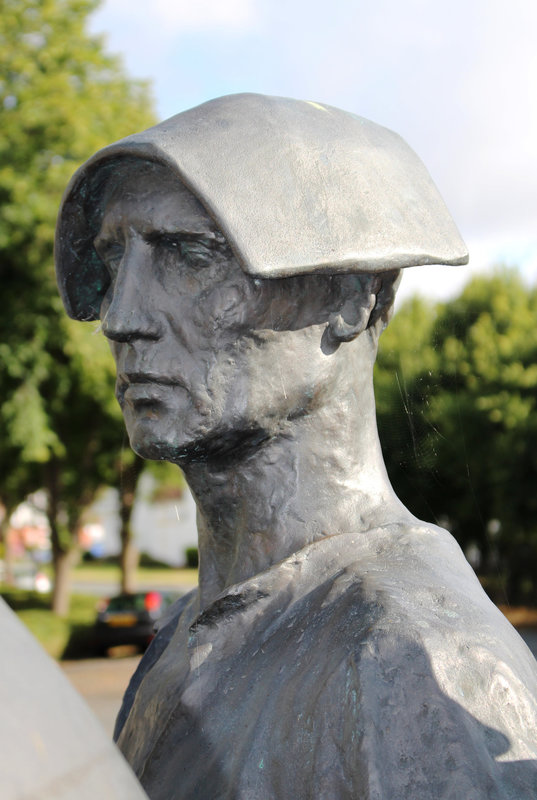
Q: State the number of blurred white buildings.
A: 1